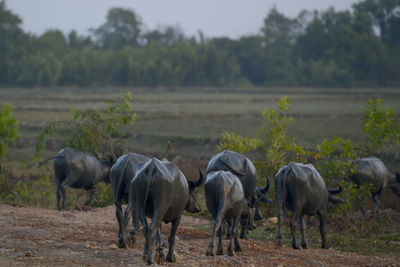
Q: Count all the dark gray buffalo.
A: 7